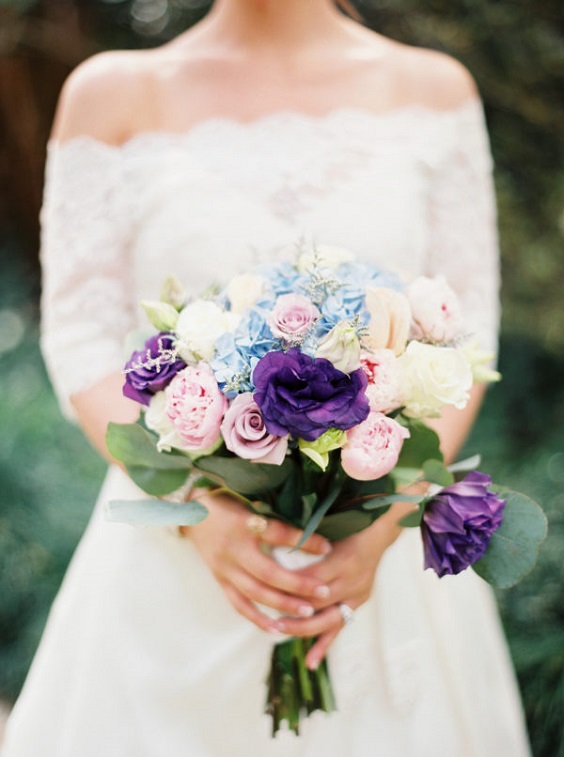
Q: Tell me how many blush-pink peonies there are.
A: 4